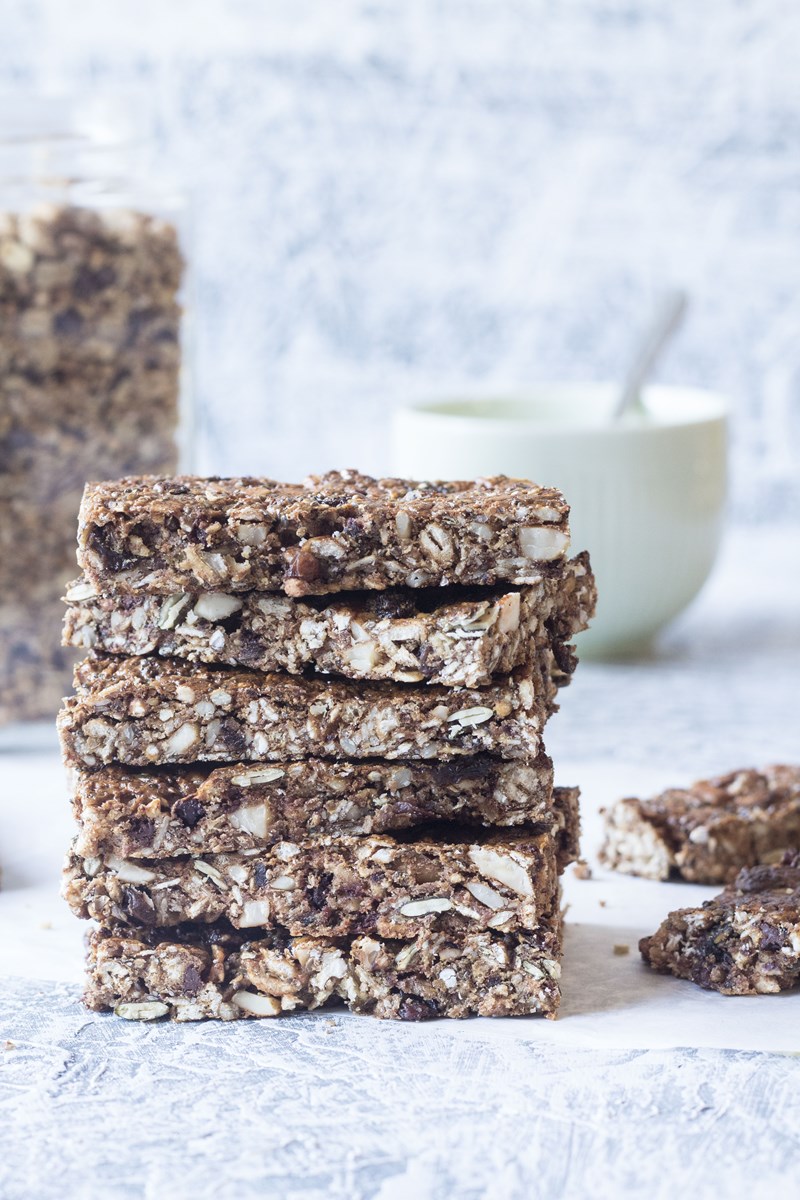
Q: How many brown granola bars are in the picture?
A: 8